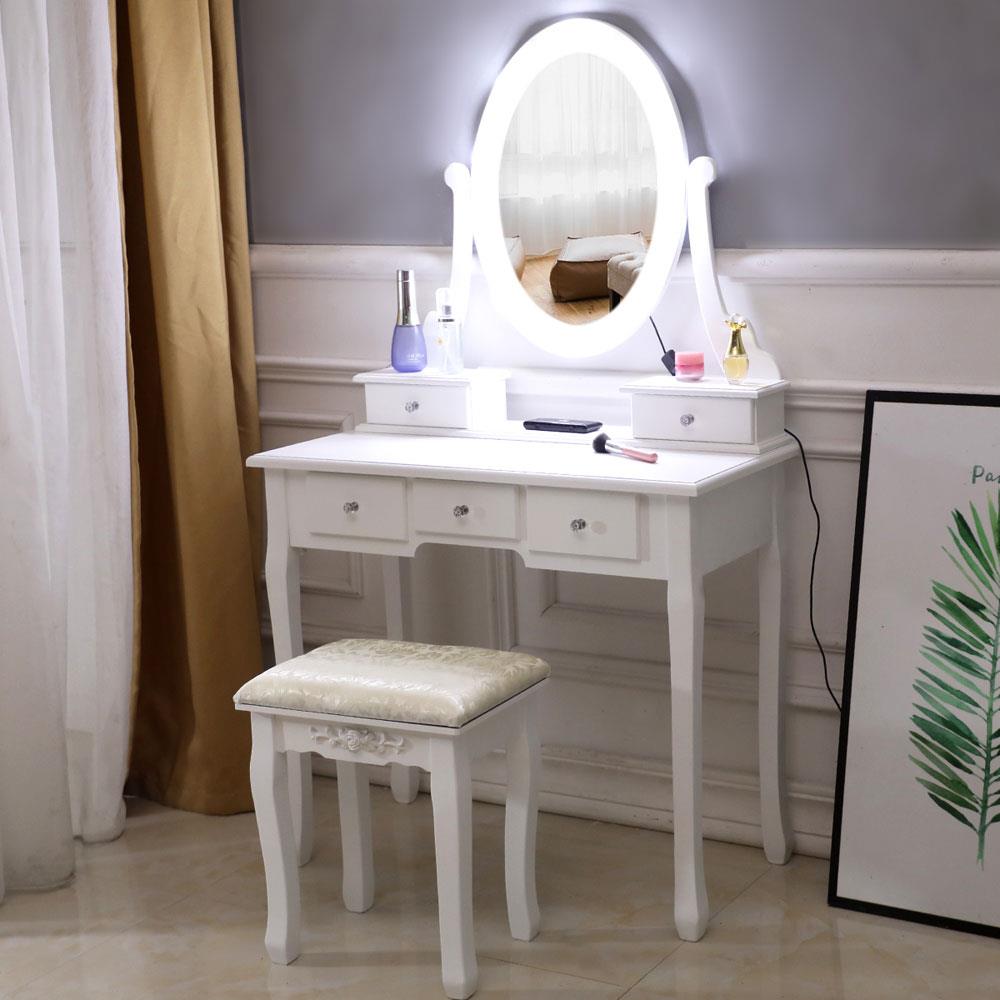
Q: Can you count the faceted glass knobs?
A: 5